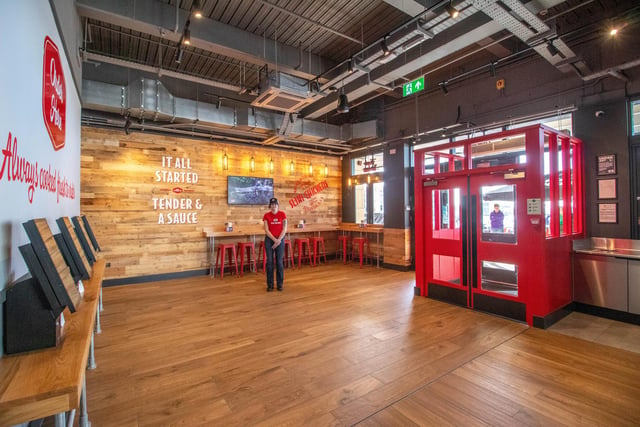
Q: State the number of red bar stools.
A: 8